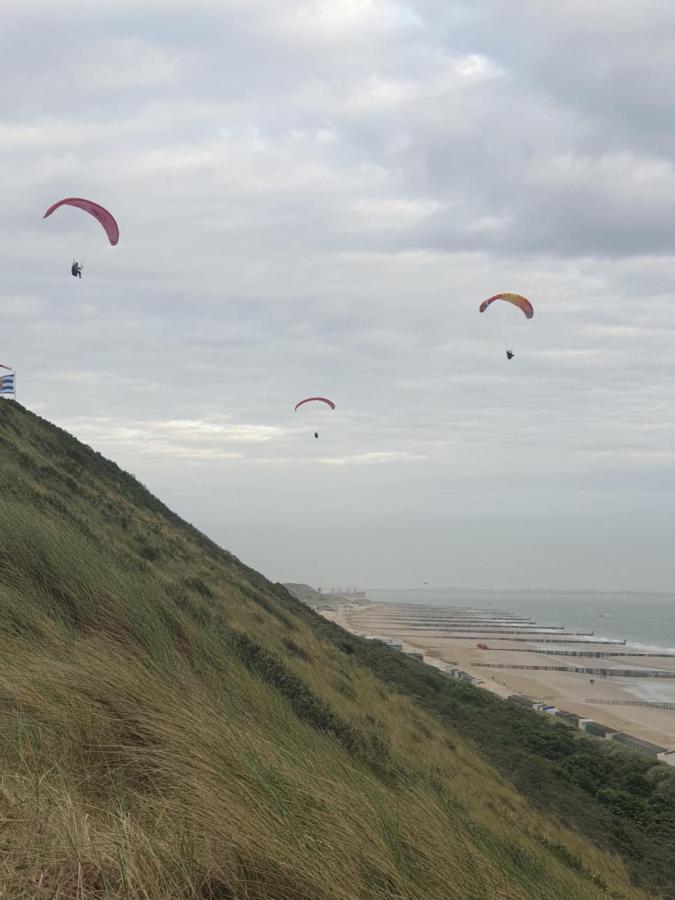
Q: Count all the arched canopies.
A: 3